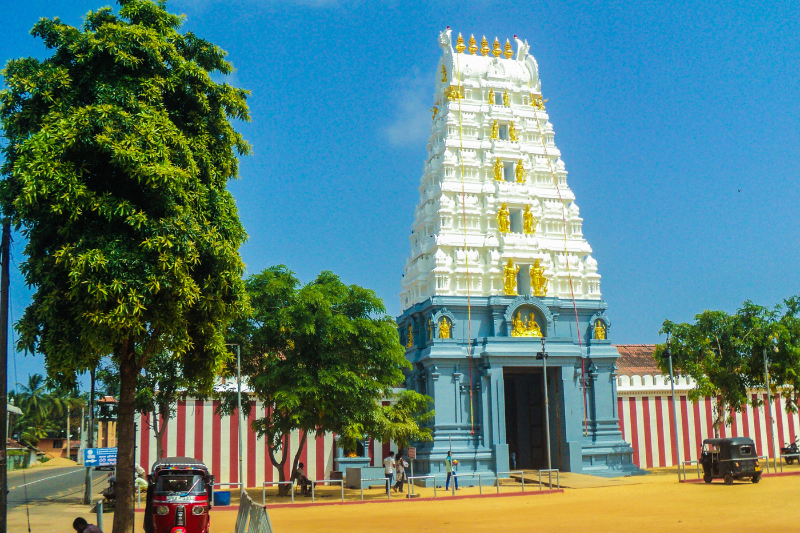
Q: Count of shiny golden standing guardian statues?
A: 10